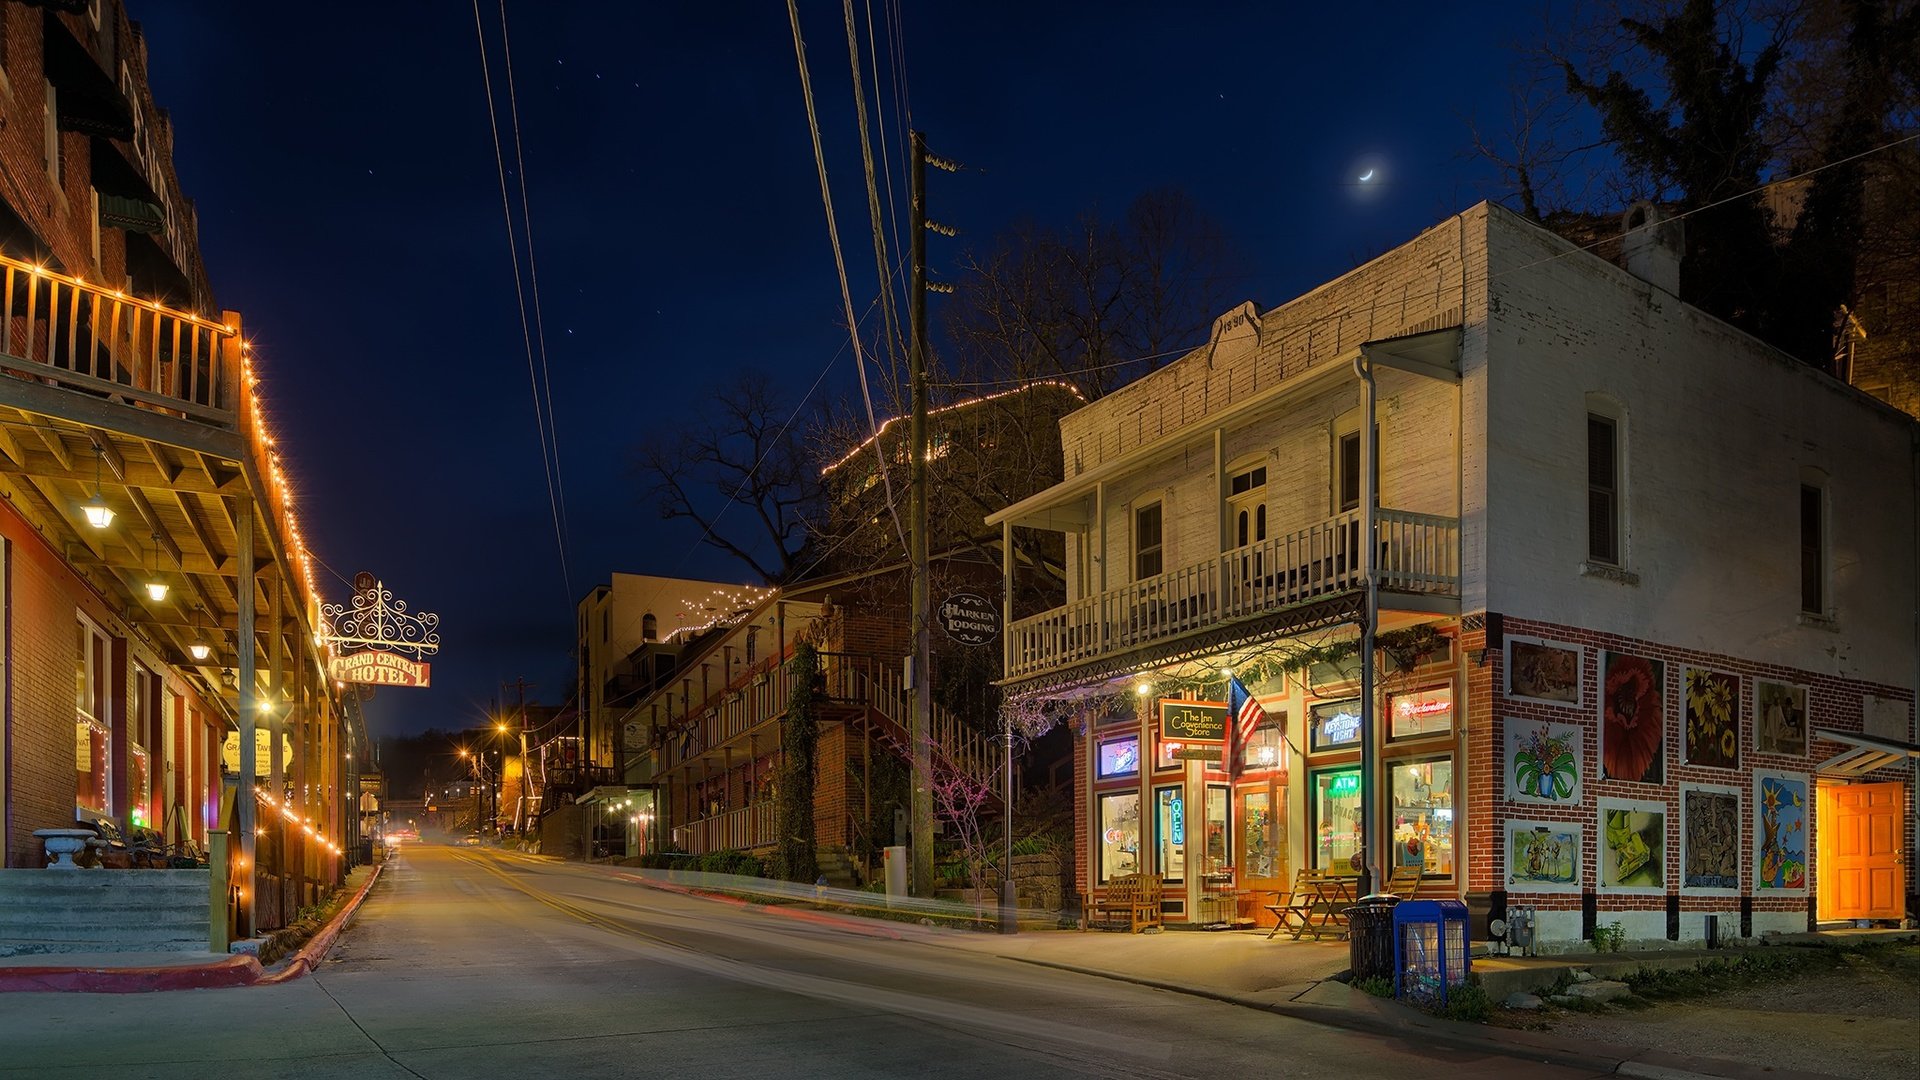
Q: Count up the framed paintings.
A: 9